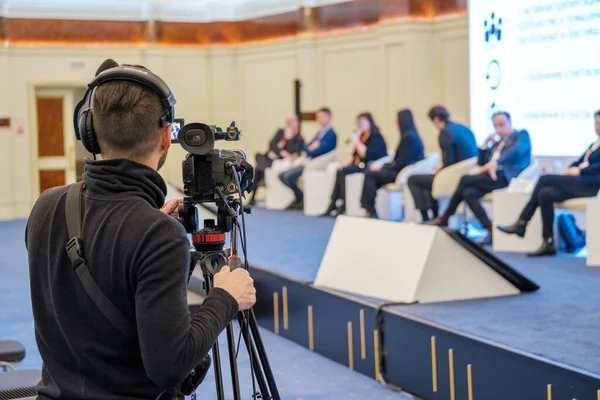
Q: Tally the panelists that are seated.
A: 7